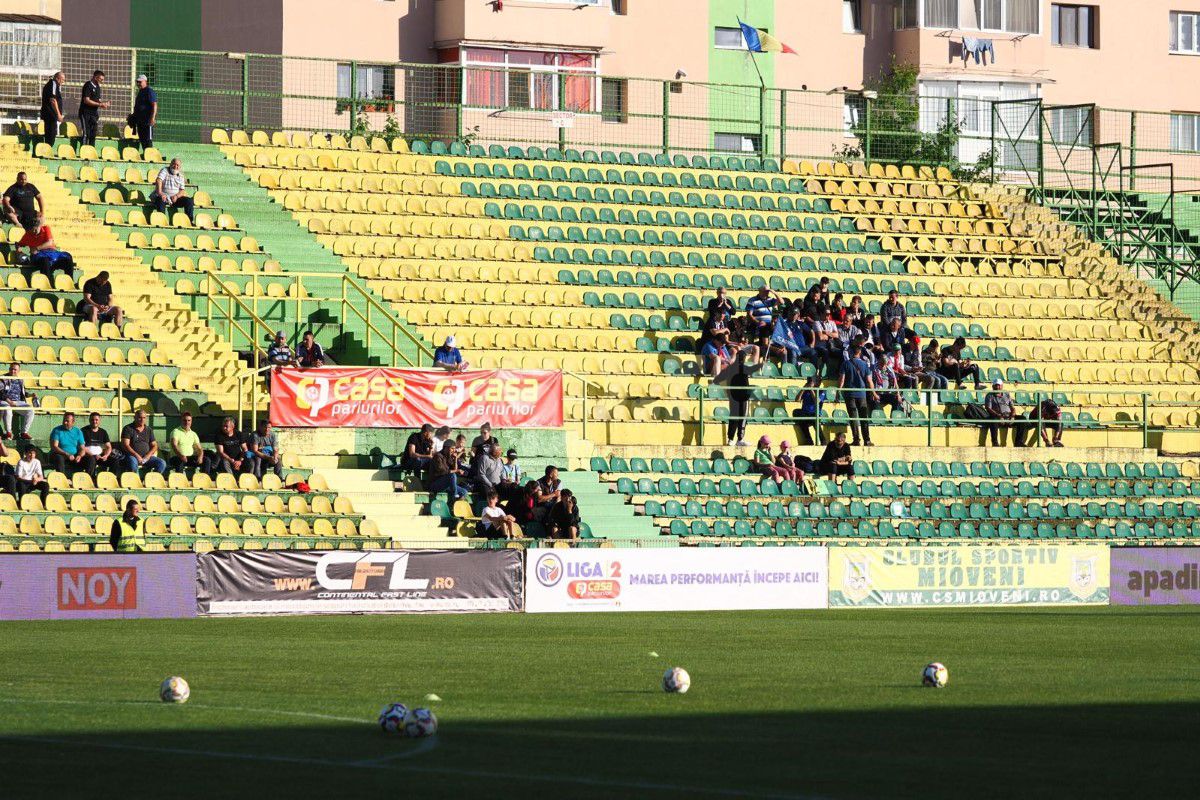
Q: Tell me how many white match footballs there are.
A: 5